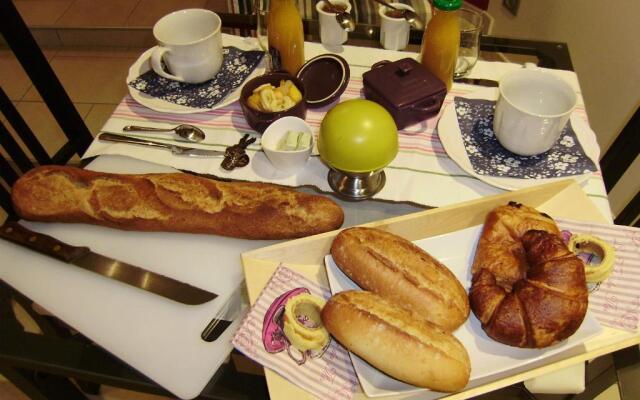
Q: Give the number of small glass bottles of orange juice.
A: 2